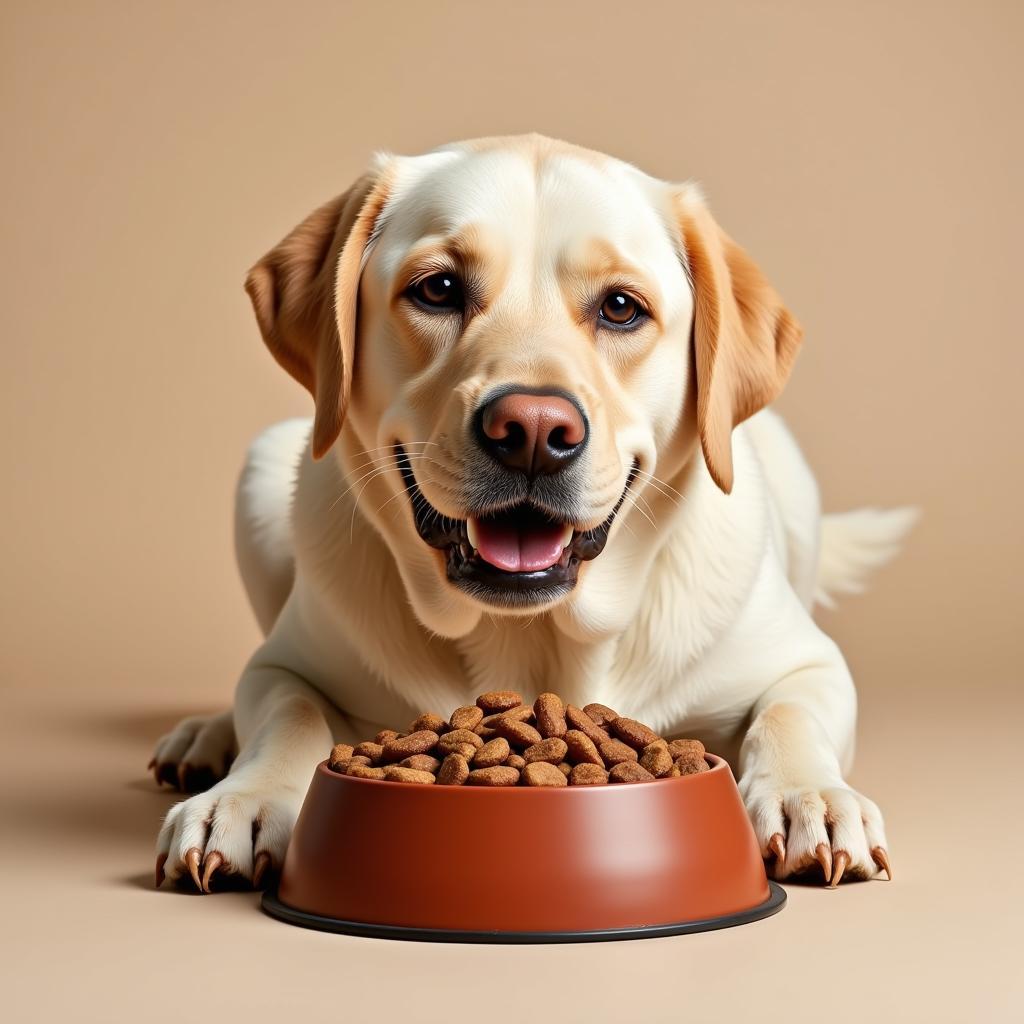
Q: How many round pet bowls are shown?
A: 1